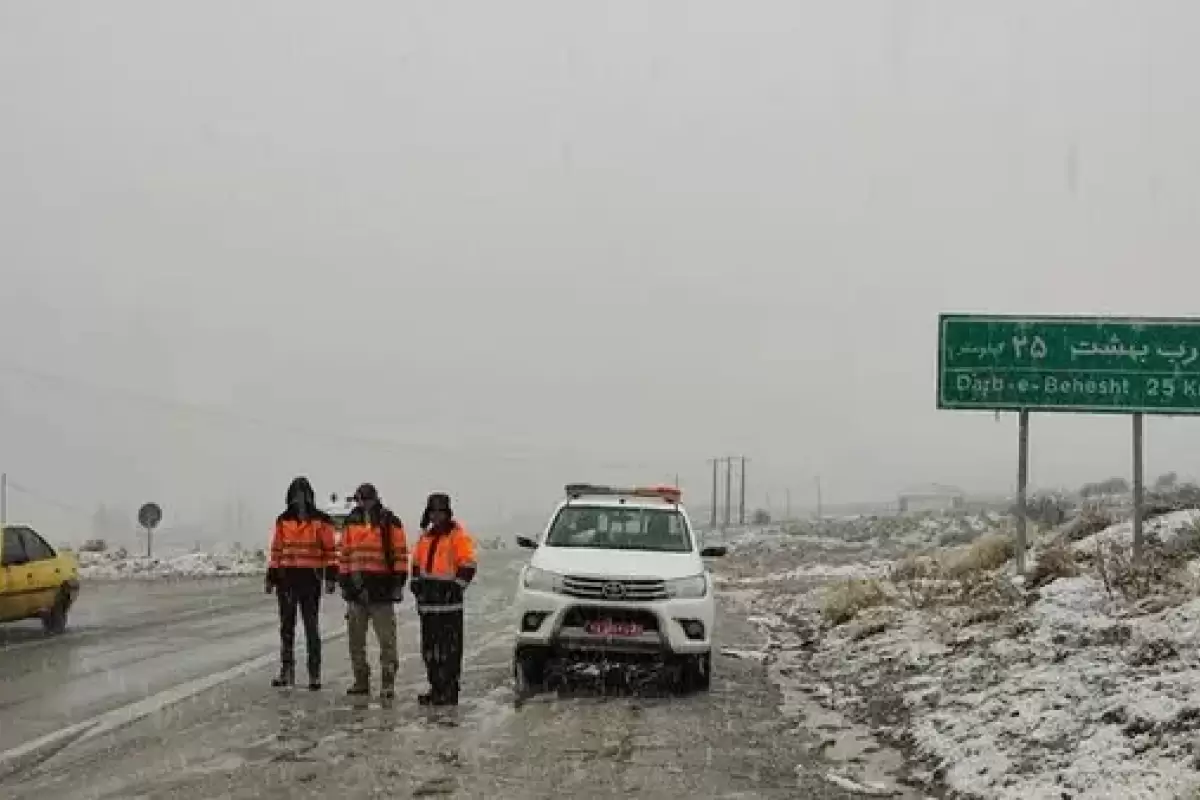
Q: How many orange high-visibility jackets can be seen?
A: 3